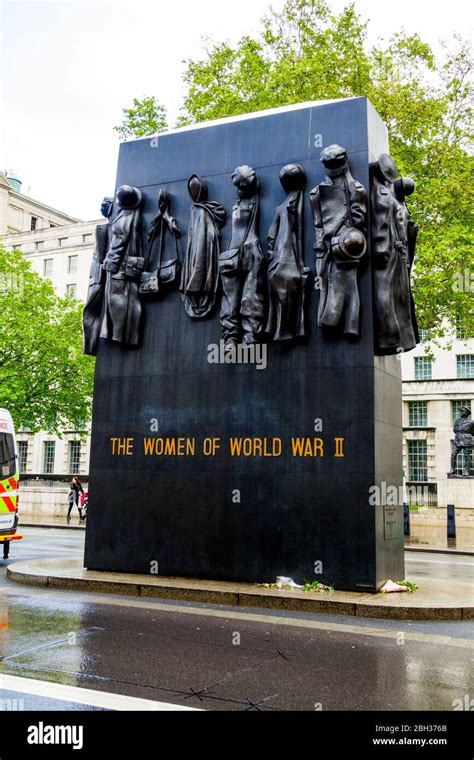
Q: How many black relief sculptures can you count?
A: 9